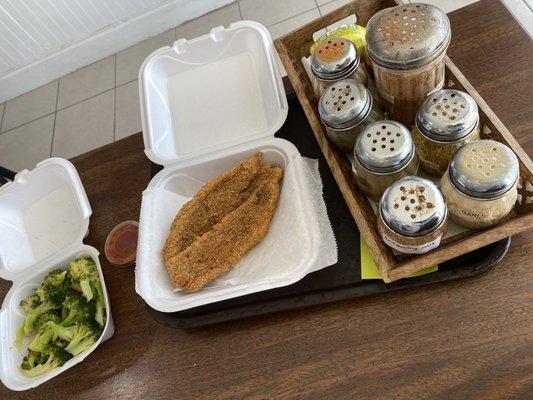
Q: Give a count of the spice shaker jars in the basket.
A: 7